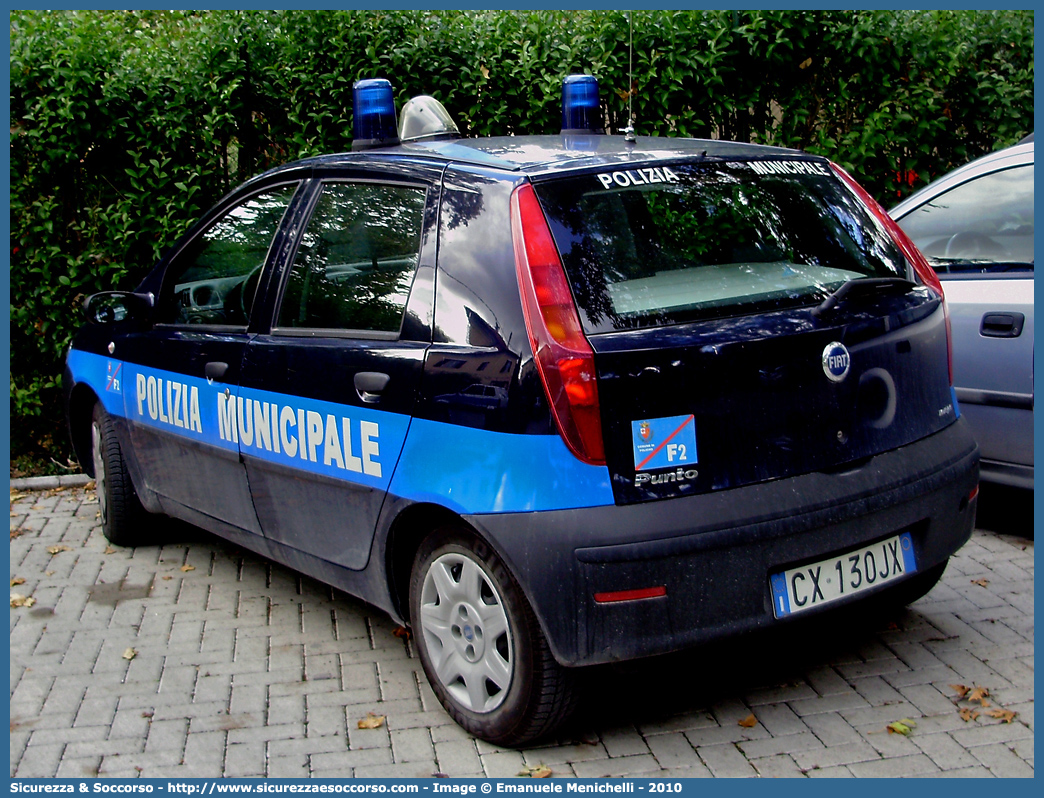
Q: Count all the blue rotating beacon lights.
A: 2